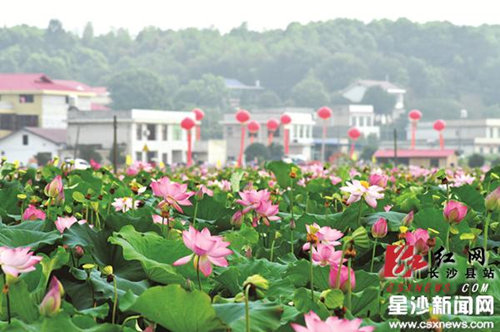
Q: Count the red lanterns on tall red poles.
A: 10